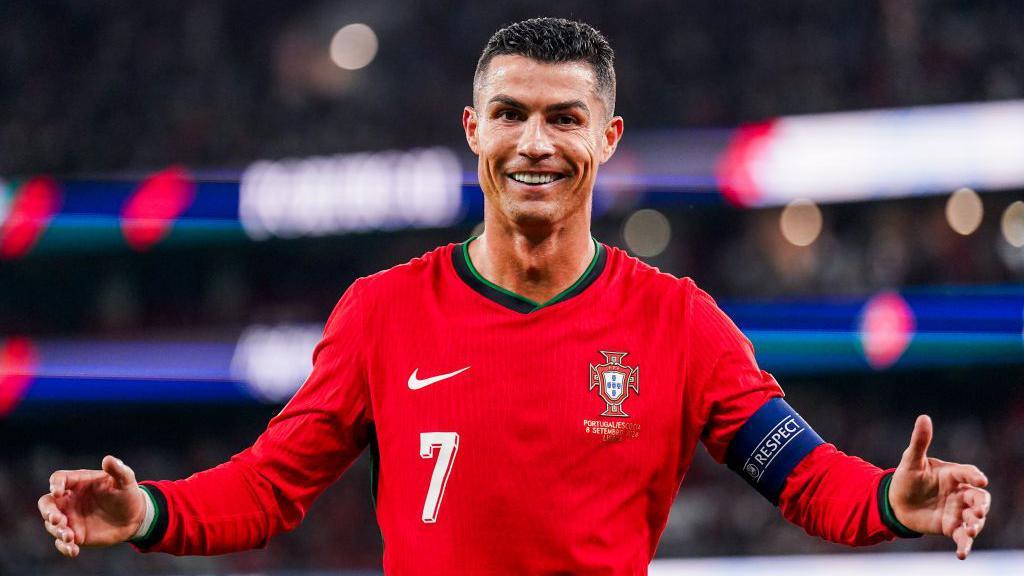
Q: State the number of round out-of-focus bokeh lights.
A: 5